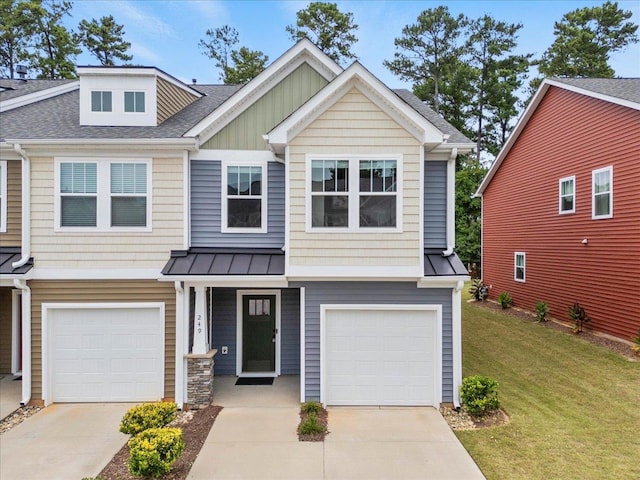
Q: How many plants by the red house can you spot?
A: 5